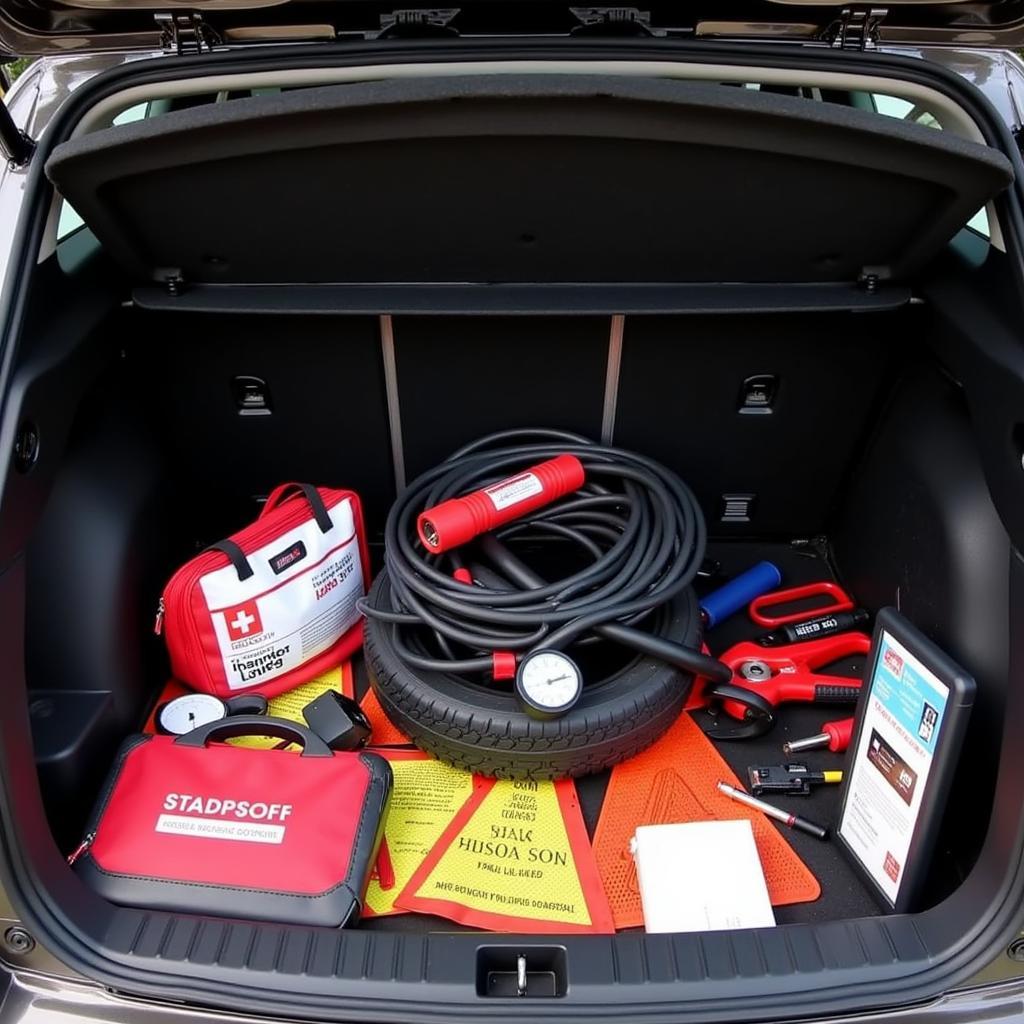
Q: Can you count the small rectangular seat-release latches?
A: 2